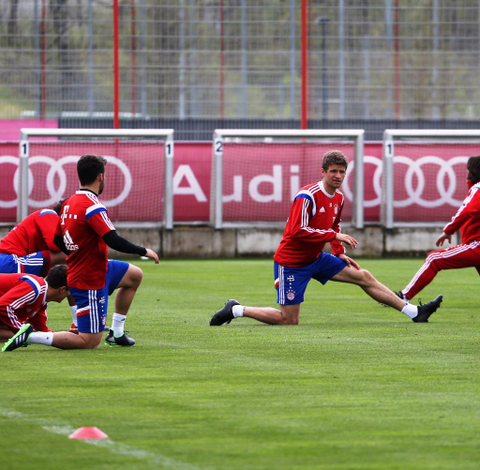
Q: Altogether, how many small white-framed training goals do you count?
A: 3